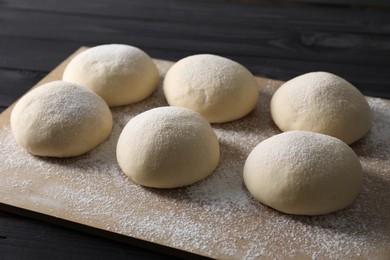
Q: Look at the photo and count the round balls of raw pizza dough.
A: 6